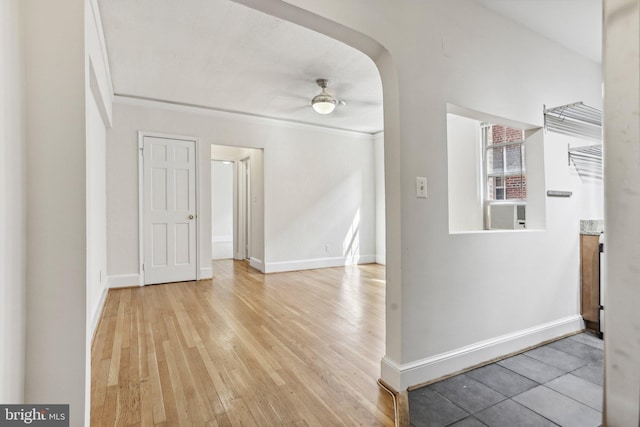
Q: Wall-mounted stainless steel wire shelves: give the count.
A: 2